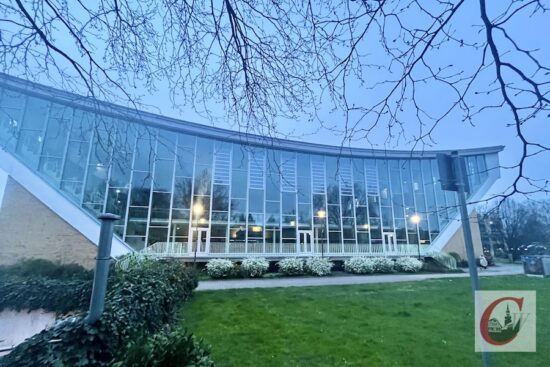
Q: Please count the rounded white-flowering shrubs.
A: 7